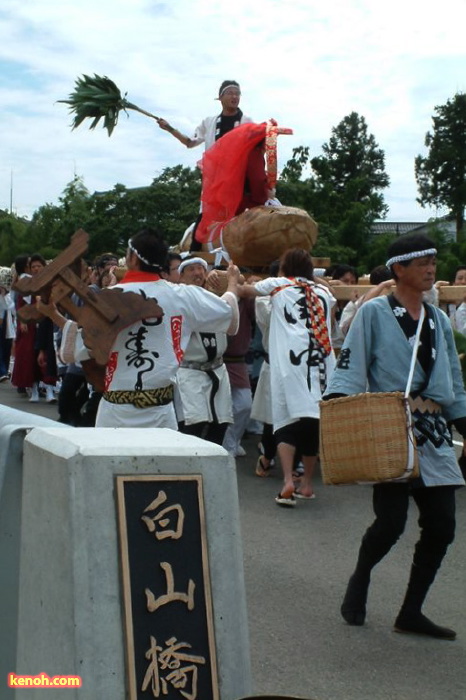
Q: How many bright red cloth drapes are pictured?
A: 1